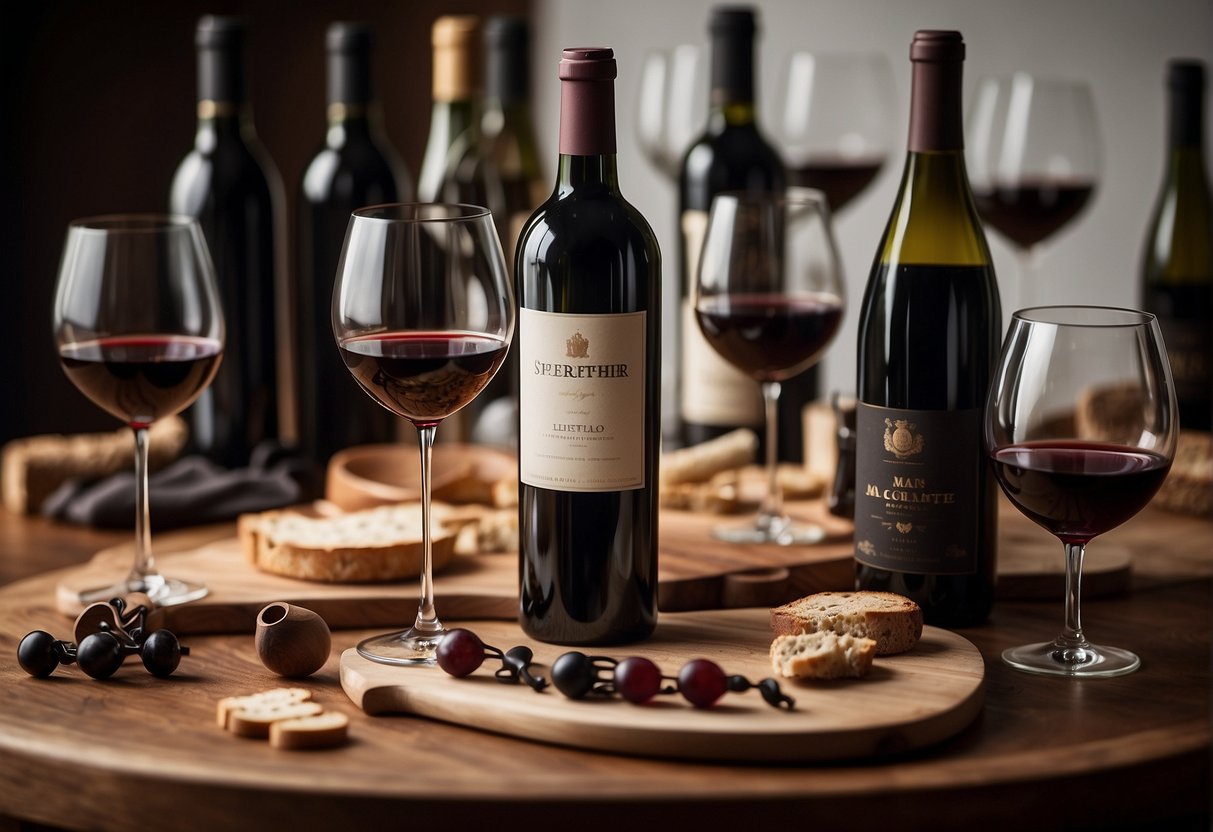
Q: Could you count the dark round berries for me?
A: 7